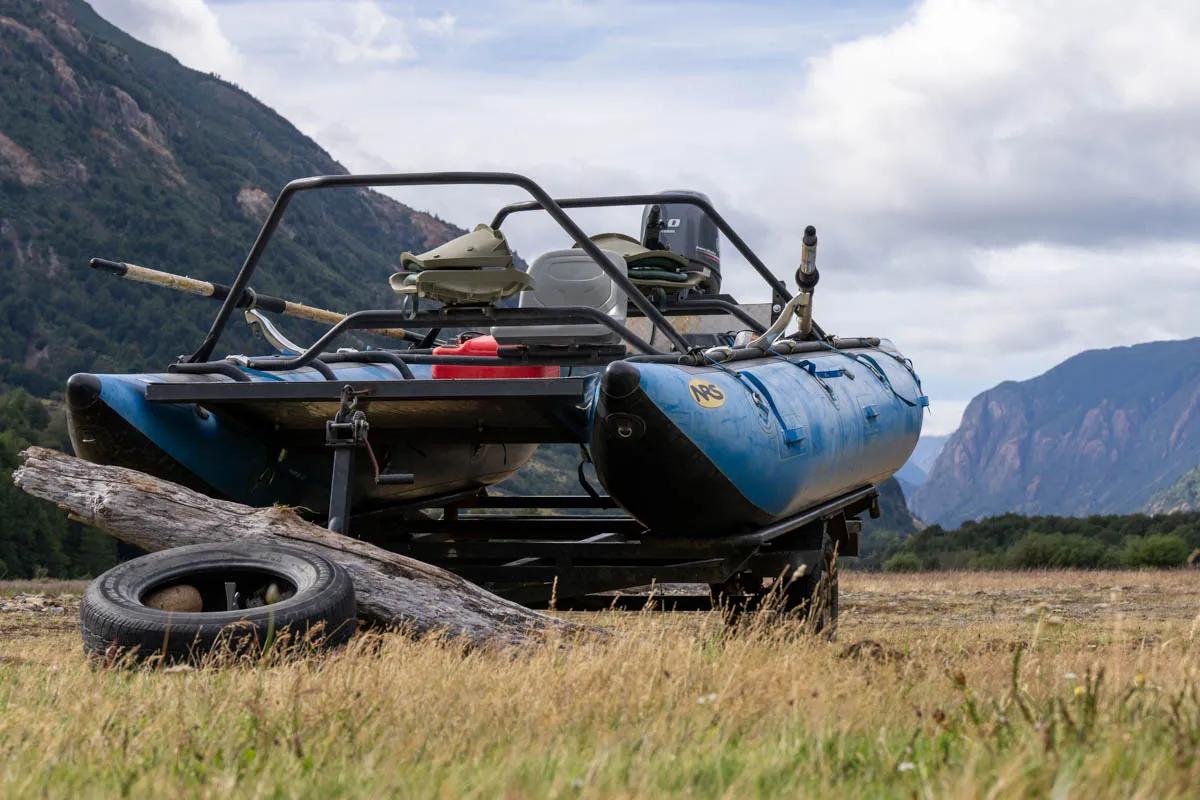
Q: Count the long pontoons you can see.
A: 2